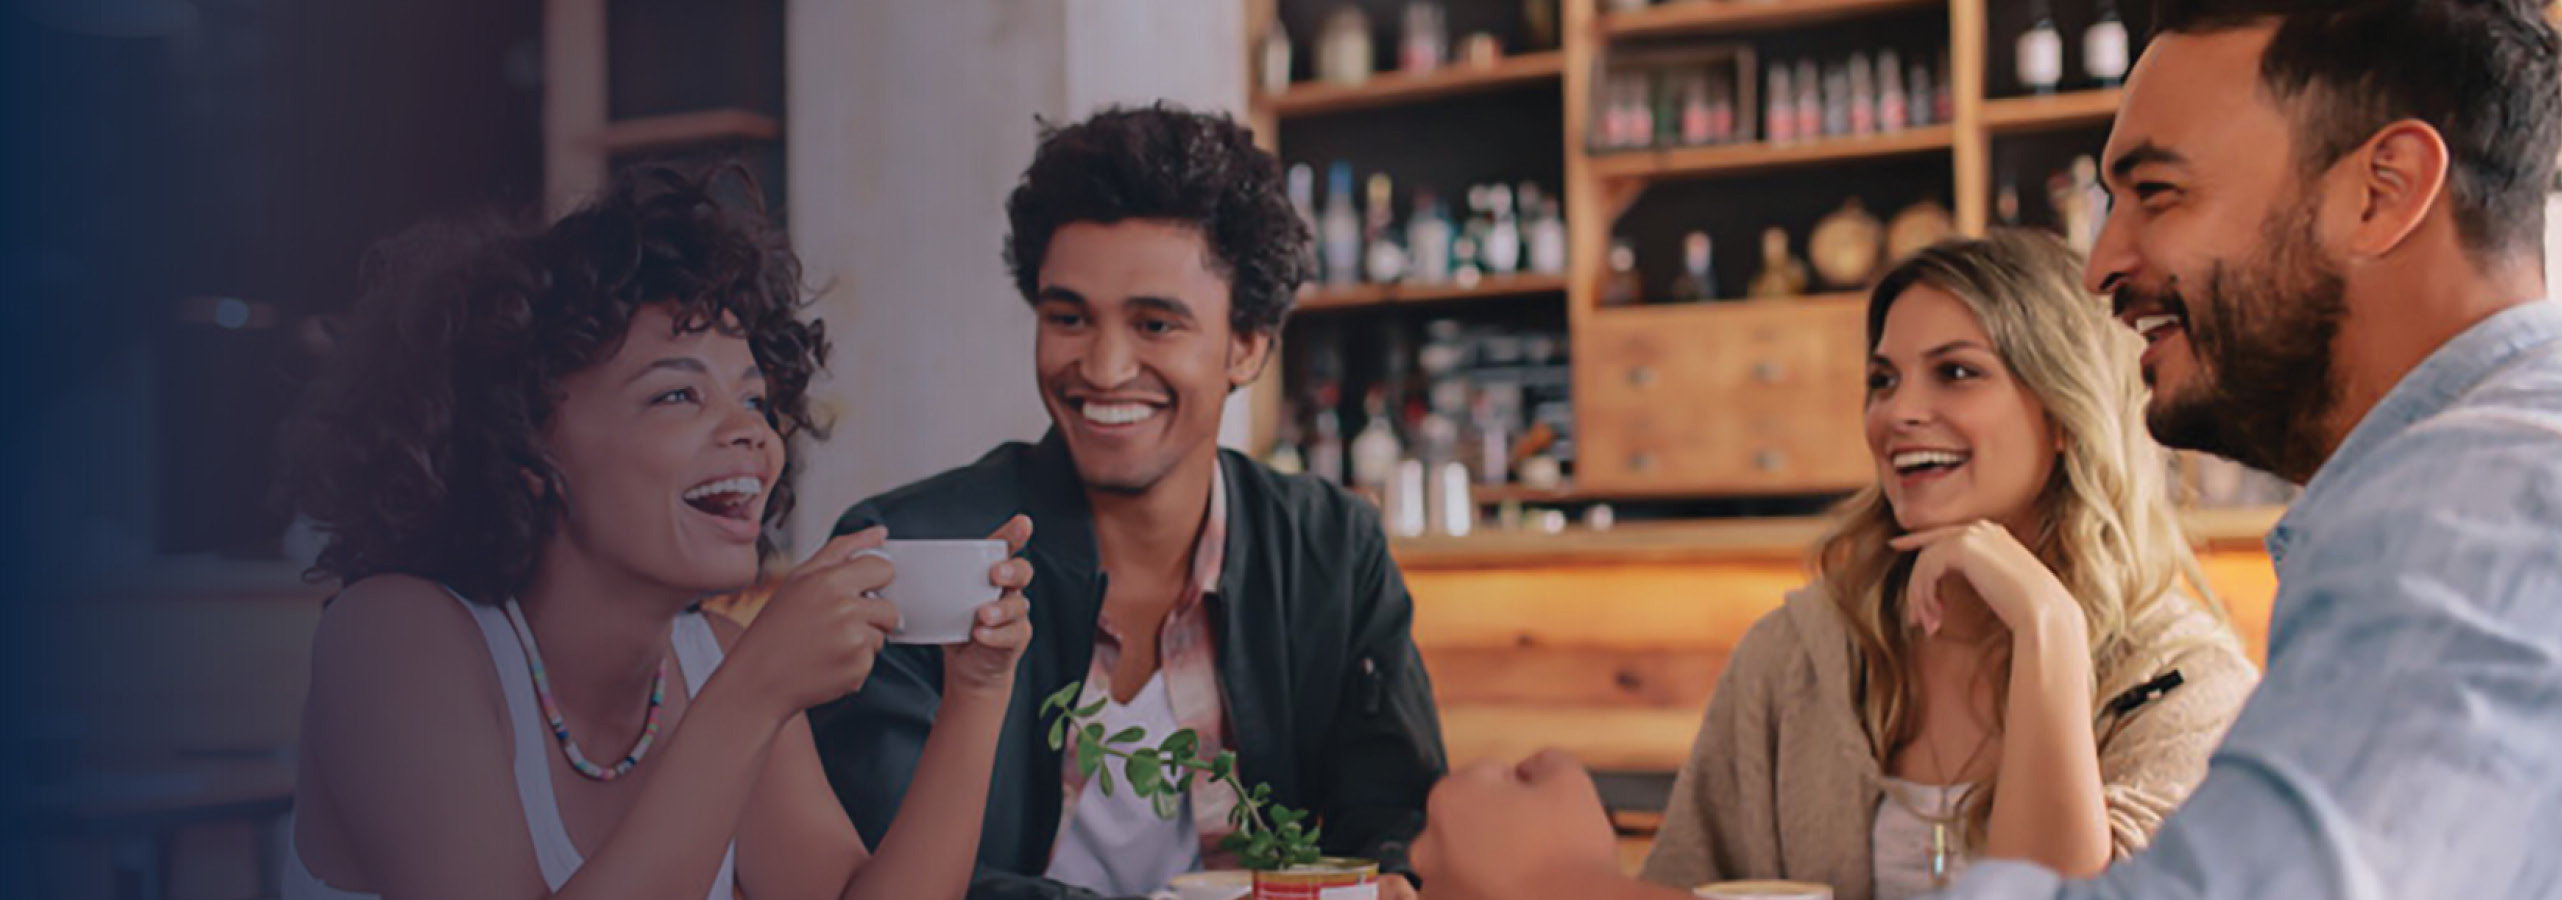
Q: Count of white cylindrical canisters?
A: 2